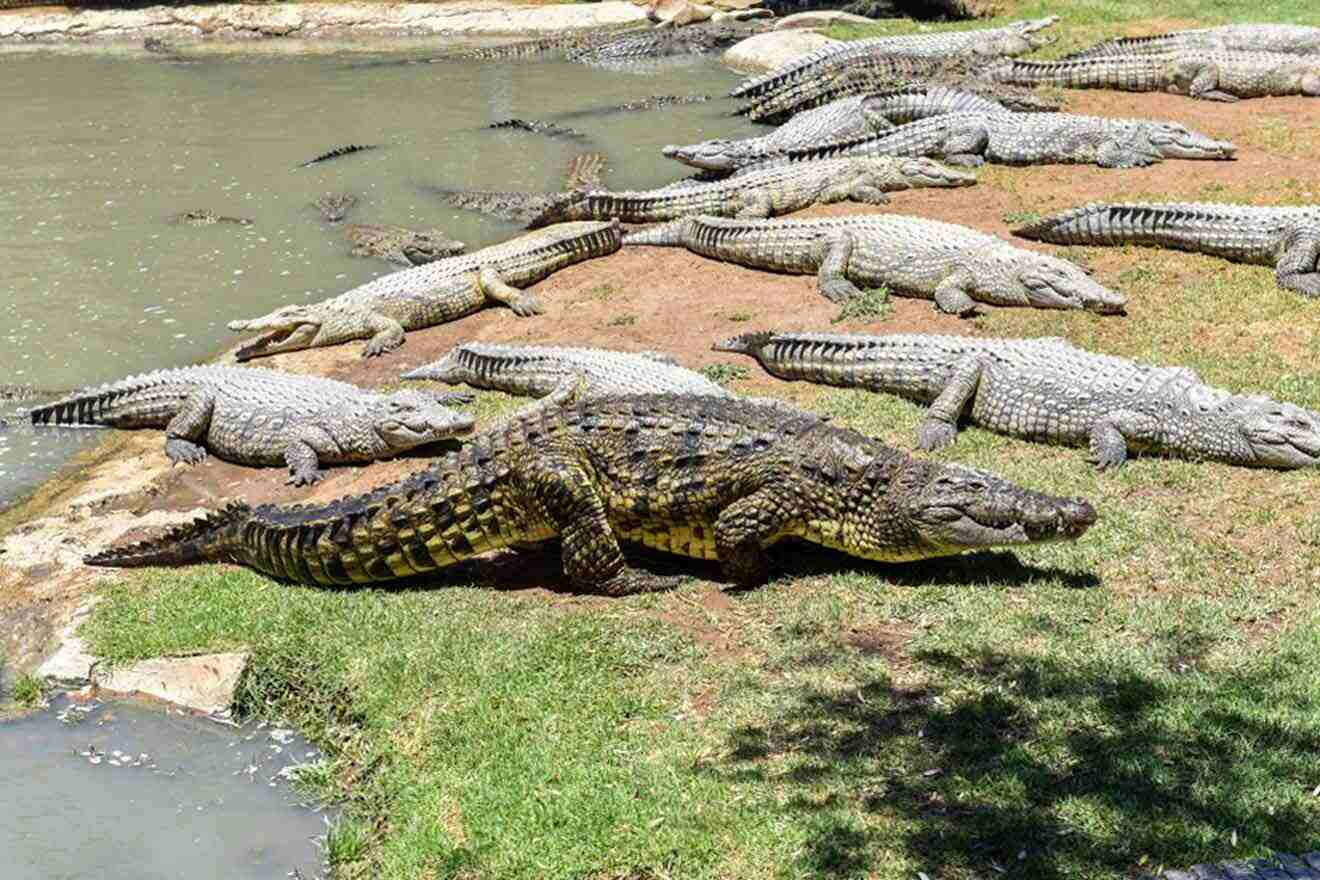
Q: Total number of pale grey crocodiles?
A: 12